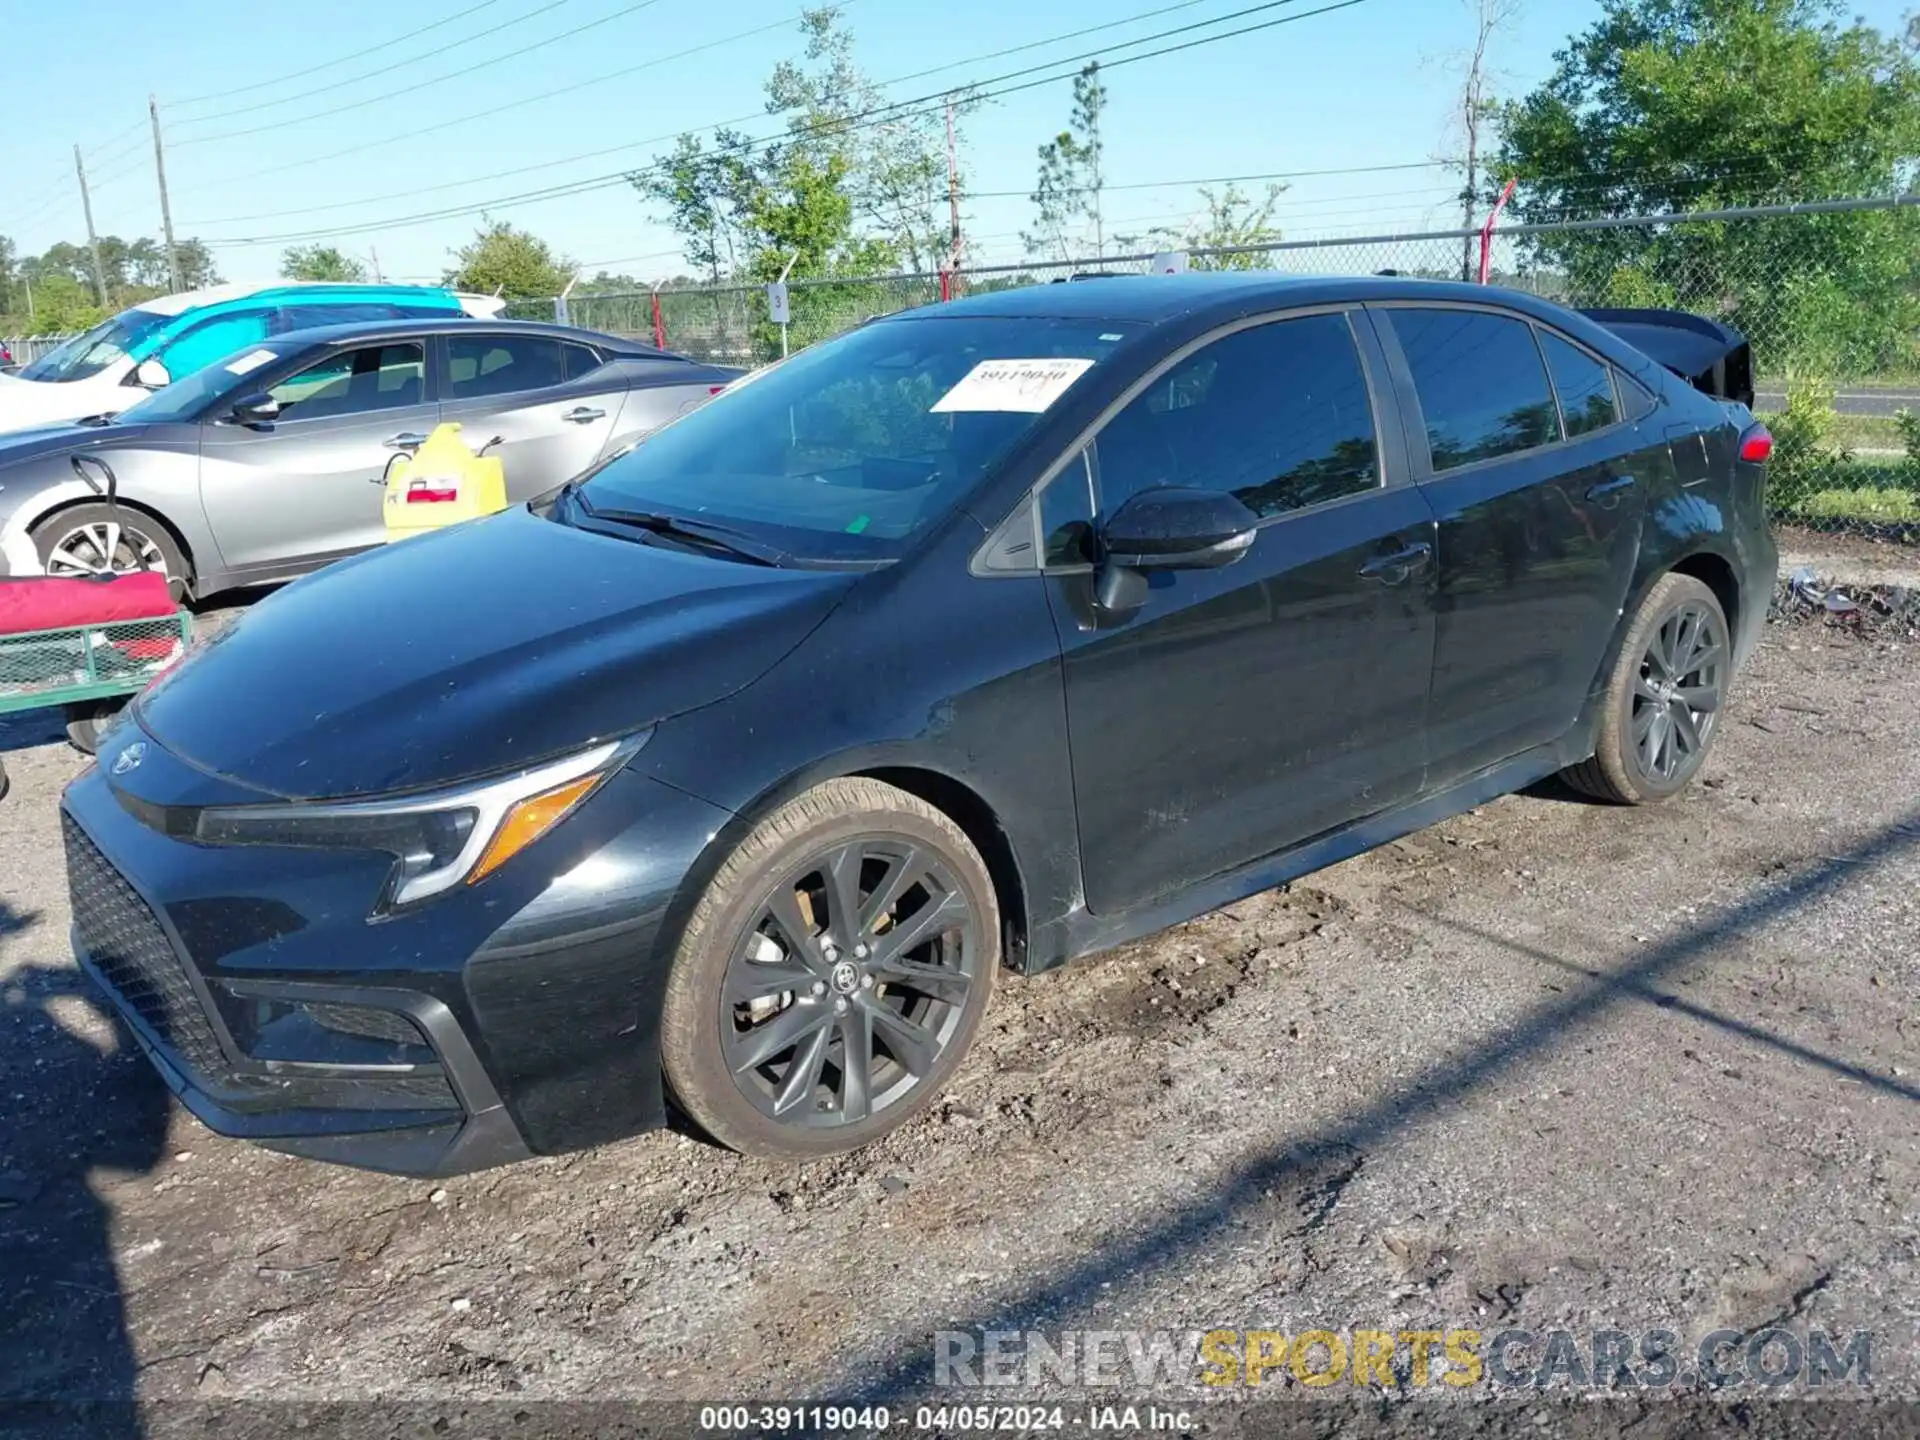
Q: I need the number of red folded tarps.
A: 1